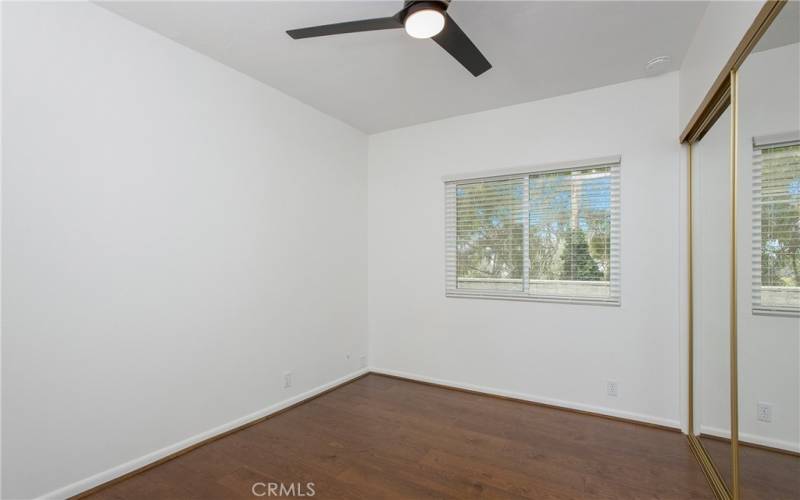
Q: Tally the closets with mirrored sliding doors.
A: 1